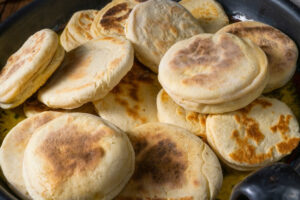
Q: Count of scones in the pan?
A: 15